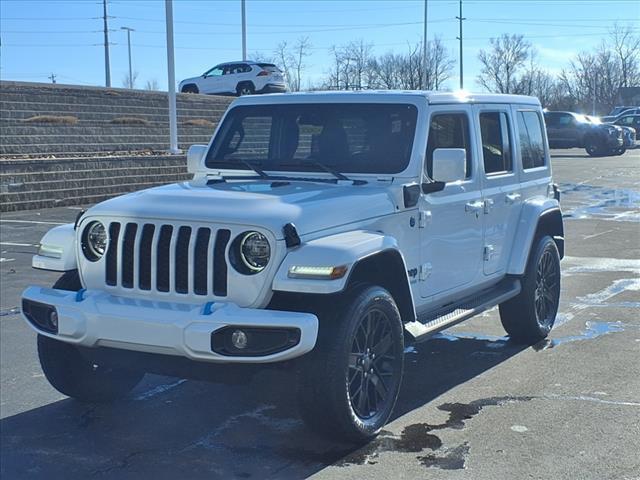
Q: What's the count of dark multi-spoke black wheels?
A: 2